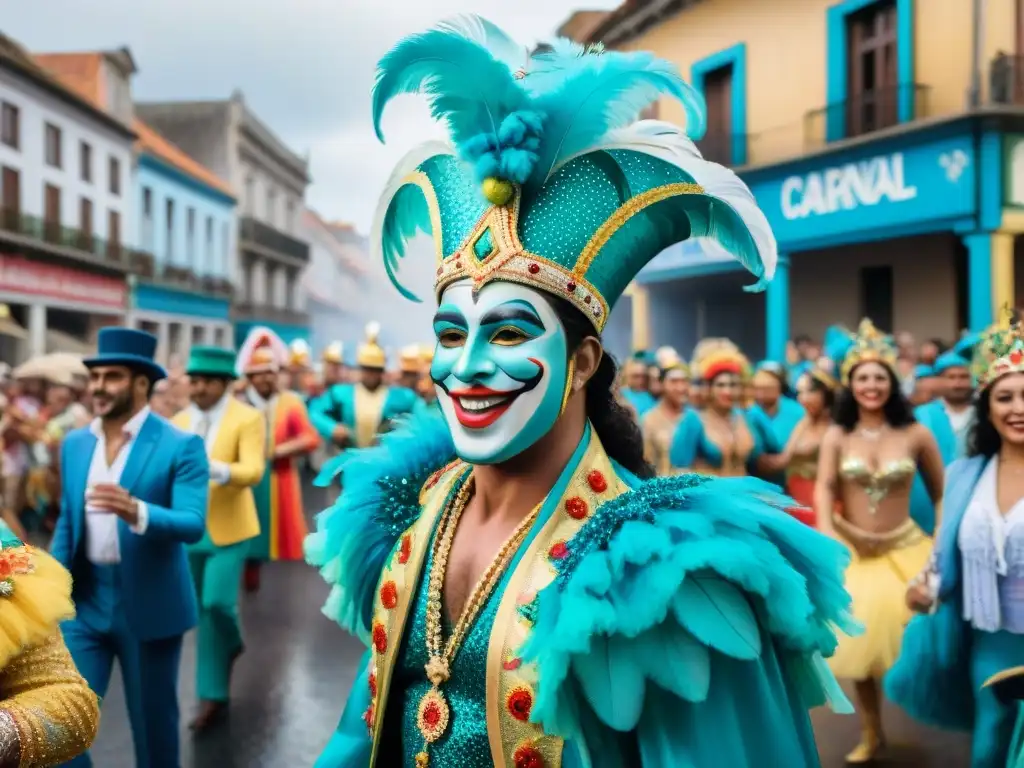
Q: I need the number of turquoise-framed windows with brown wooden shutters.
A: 2